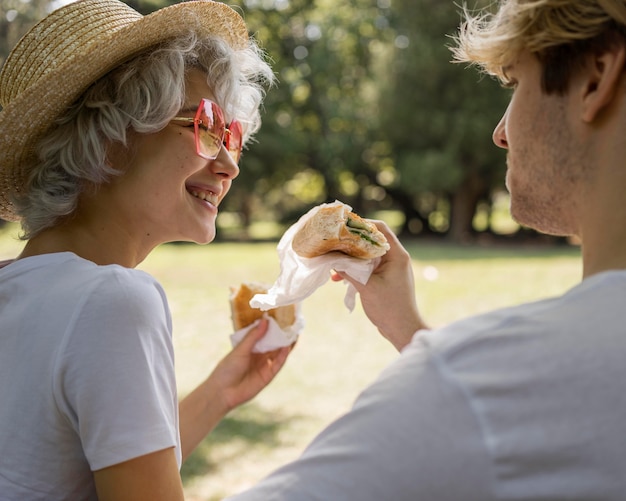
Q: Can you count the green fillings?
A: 2